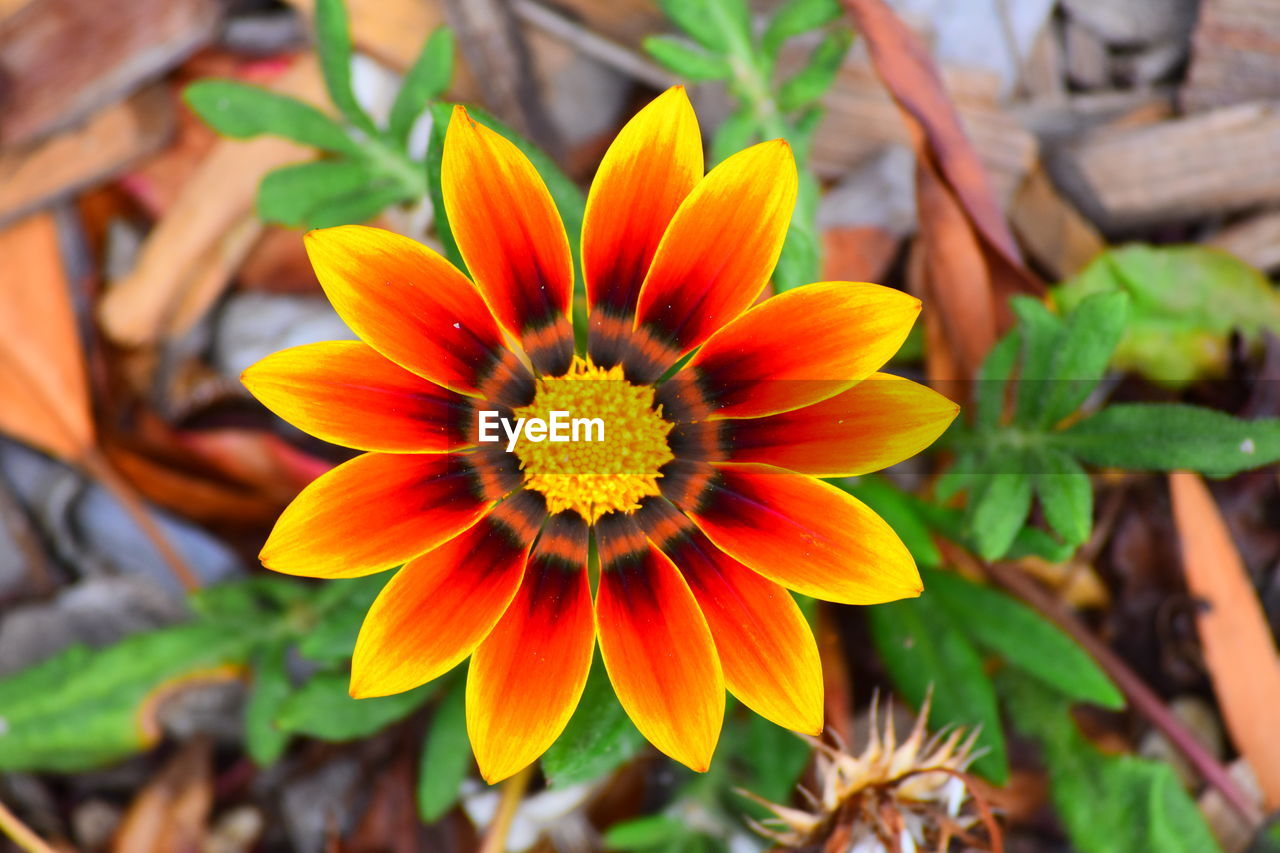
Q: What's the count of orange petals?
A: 13